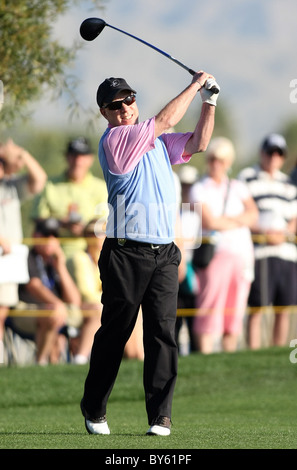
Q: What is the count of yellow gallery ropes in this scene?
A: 2